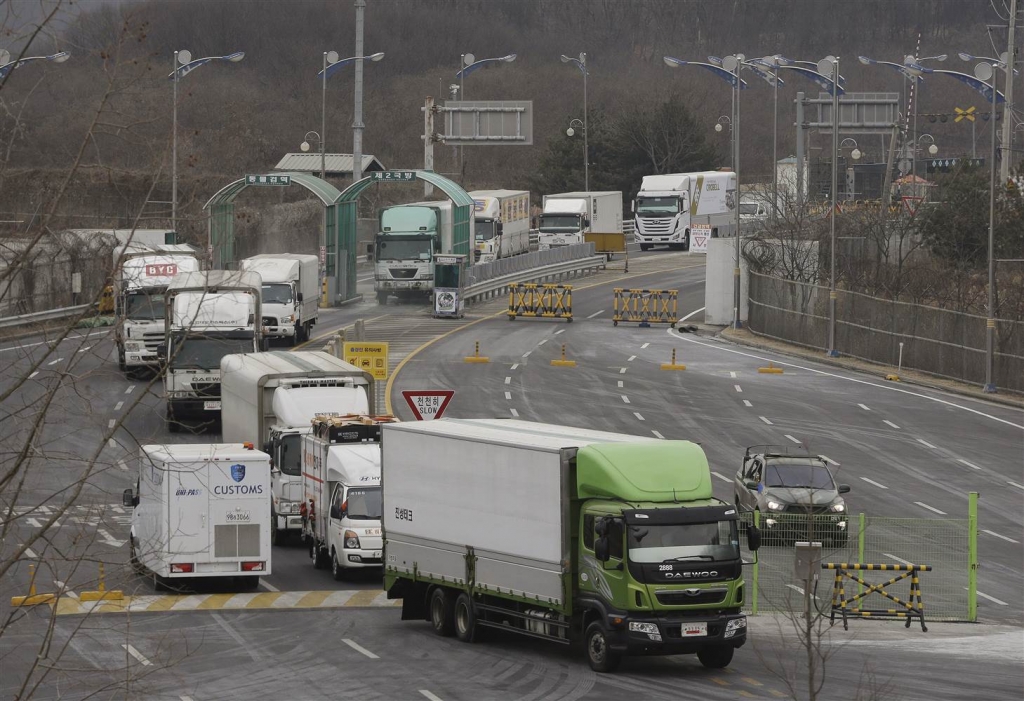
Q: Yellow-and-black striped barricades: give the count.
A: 3